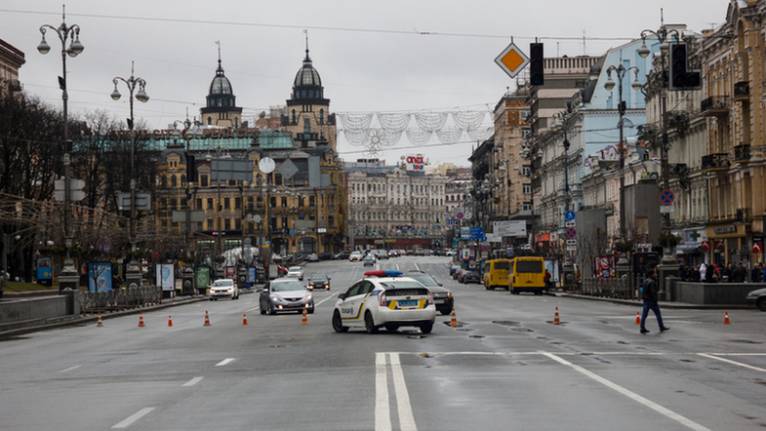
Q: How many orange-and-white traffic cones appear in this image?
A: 10